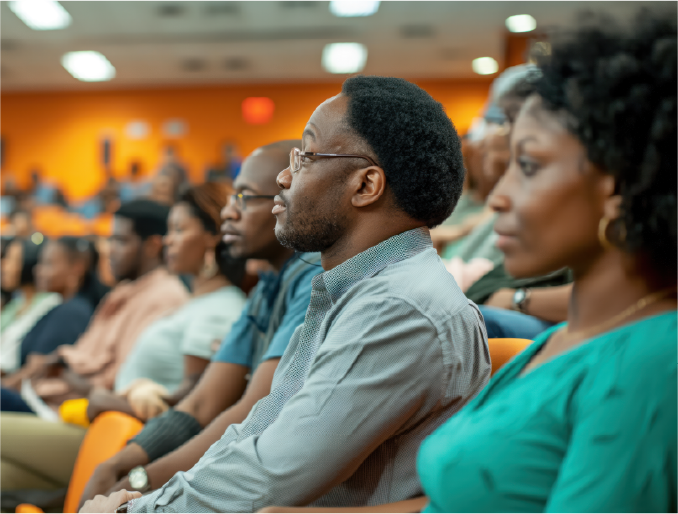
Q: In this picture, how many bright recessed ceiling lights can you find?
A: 6